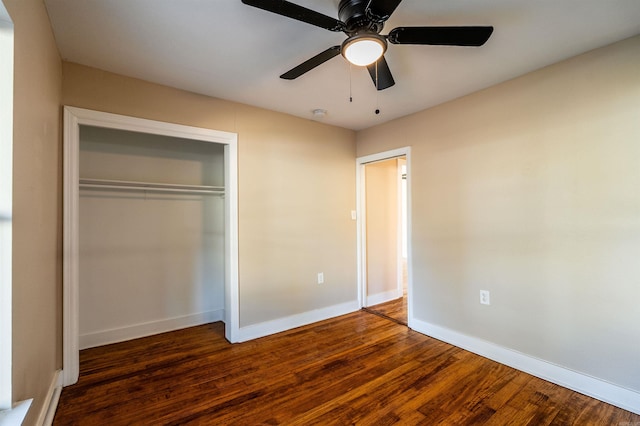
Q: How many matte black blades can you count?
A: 5